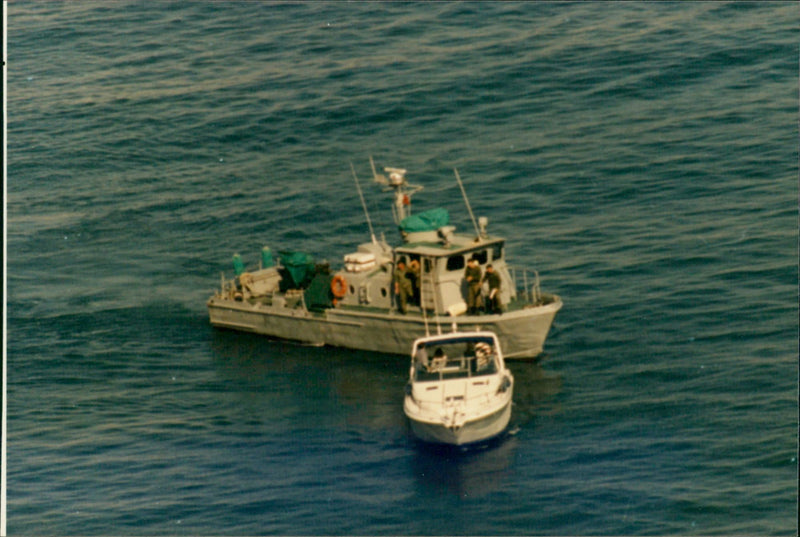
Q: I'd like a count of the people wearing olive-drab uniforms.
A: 4